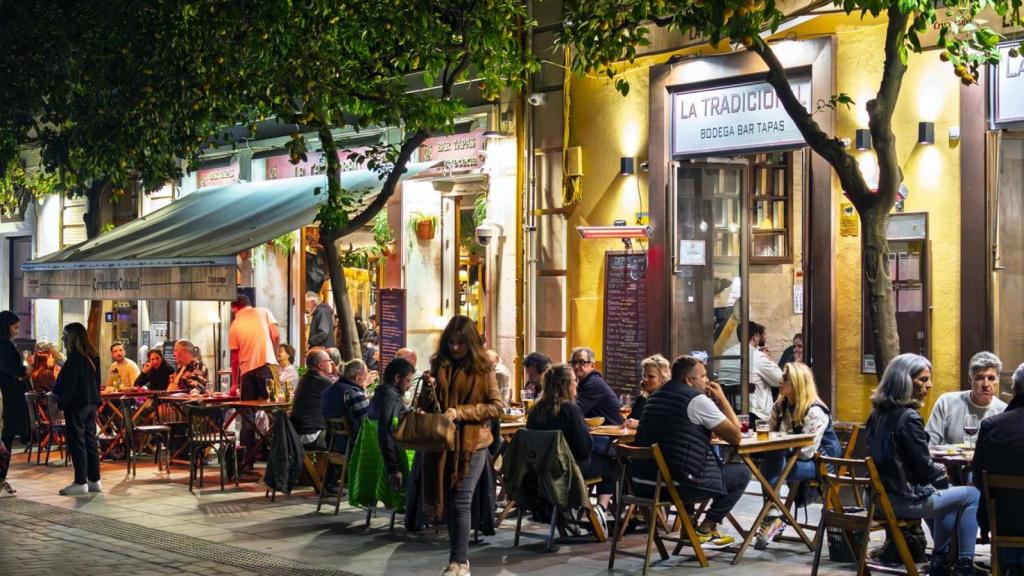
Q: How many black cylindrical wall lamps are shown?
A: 3